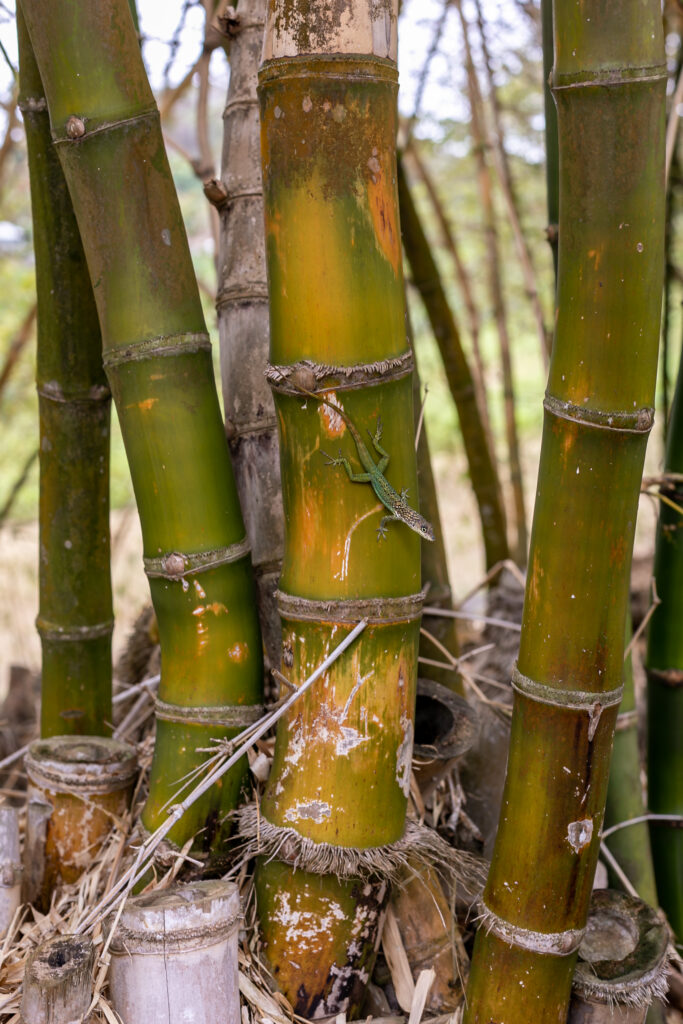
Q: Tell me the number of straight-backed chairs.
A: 0